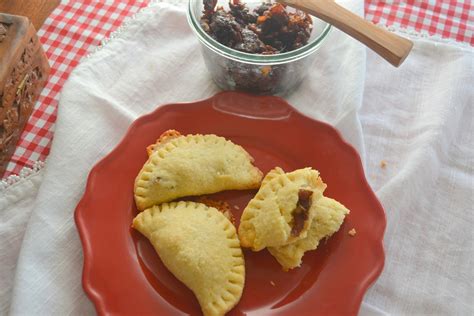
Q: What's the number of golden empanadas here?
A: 3